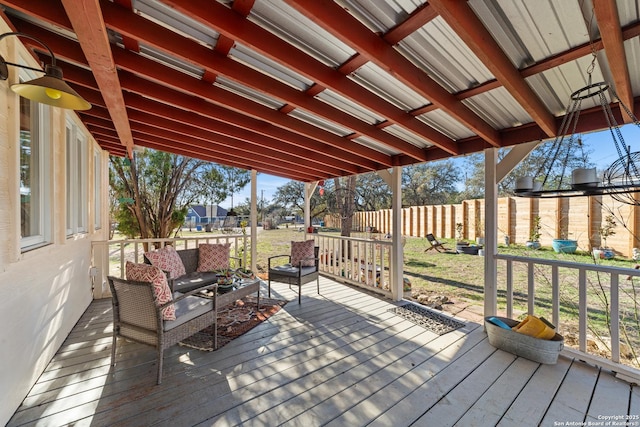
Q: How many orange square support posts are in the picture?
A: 0